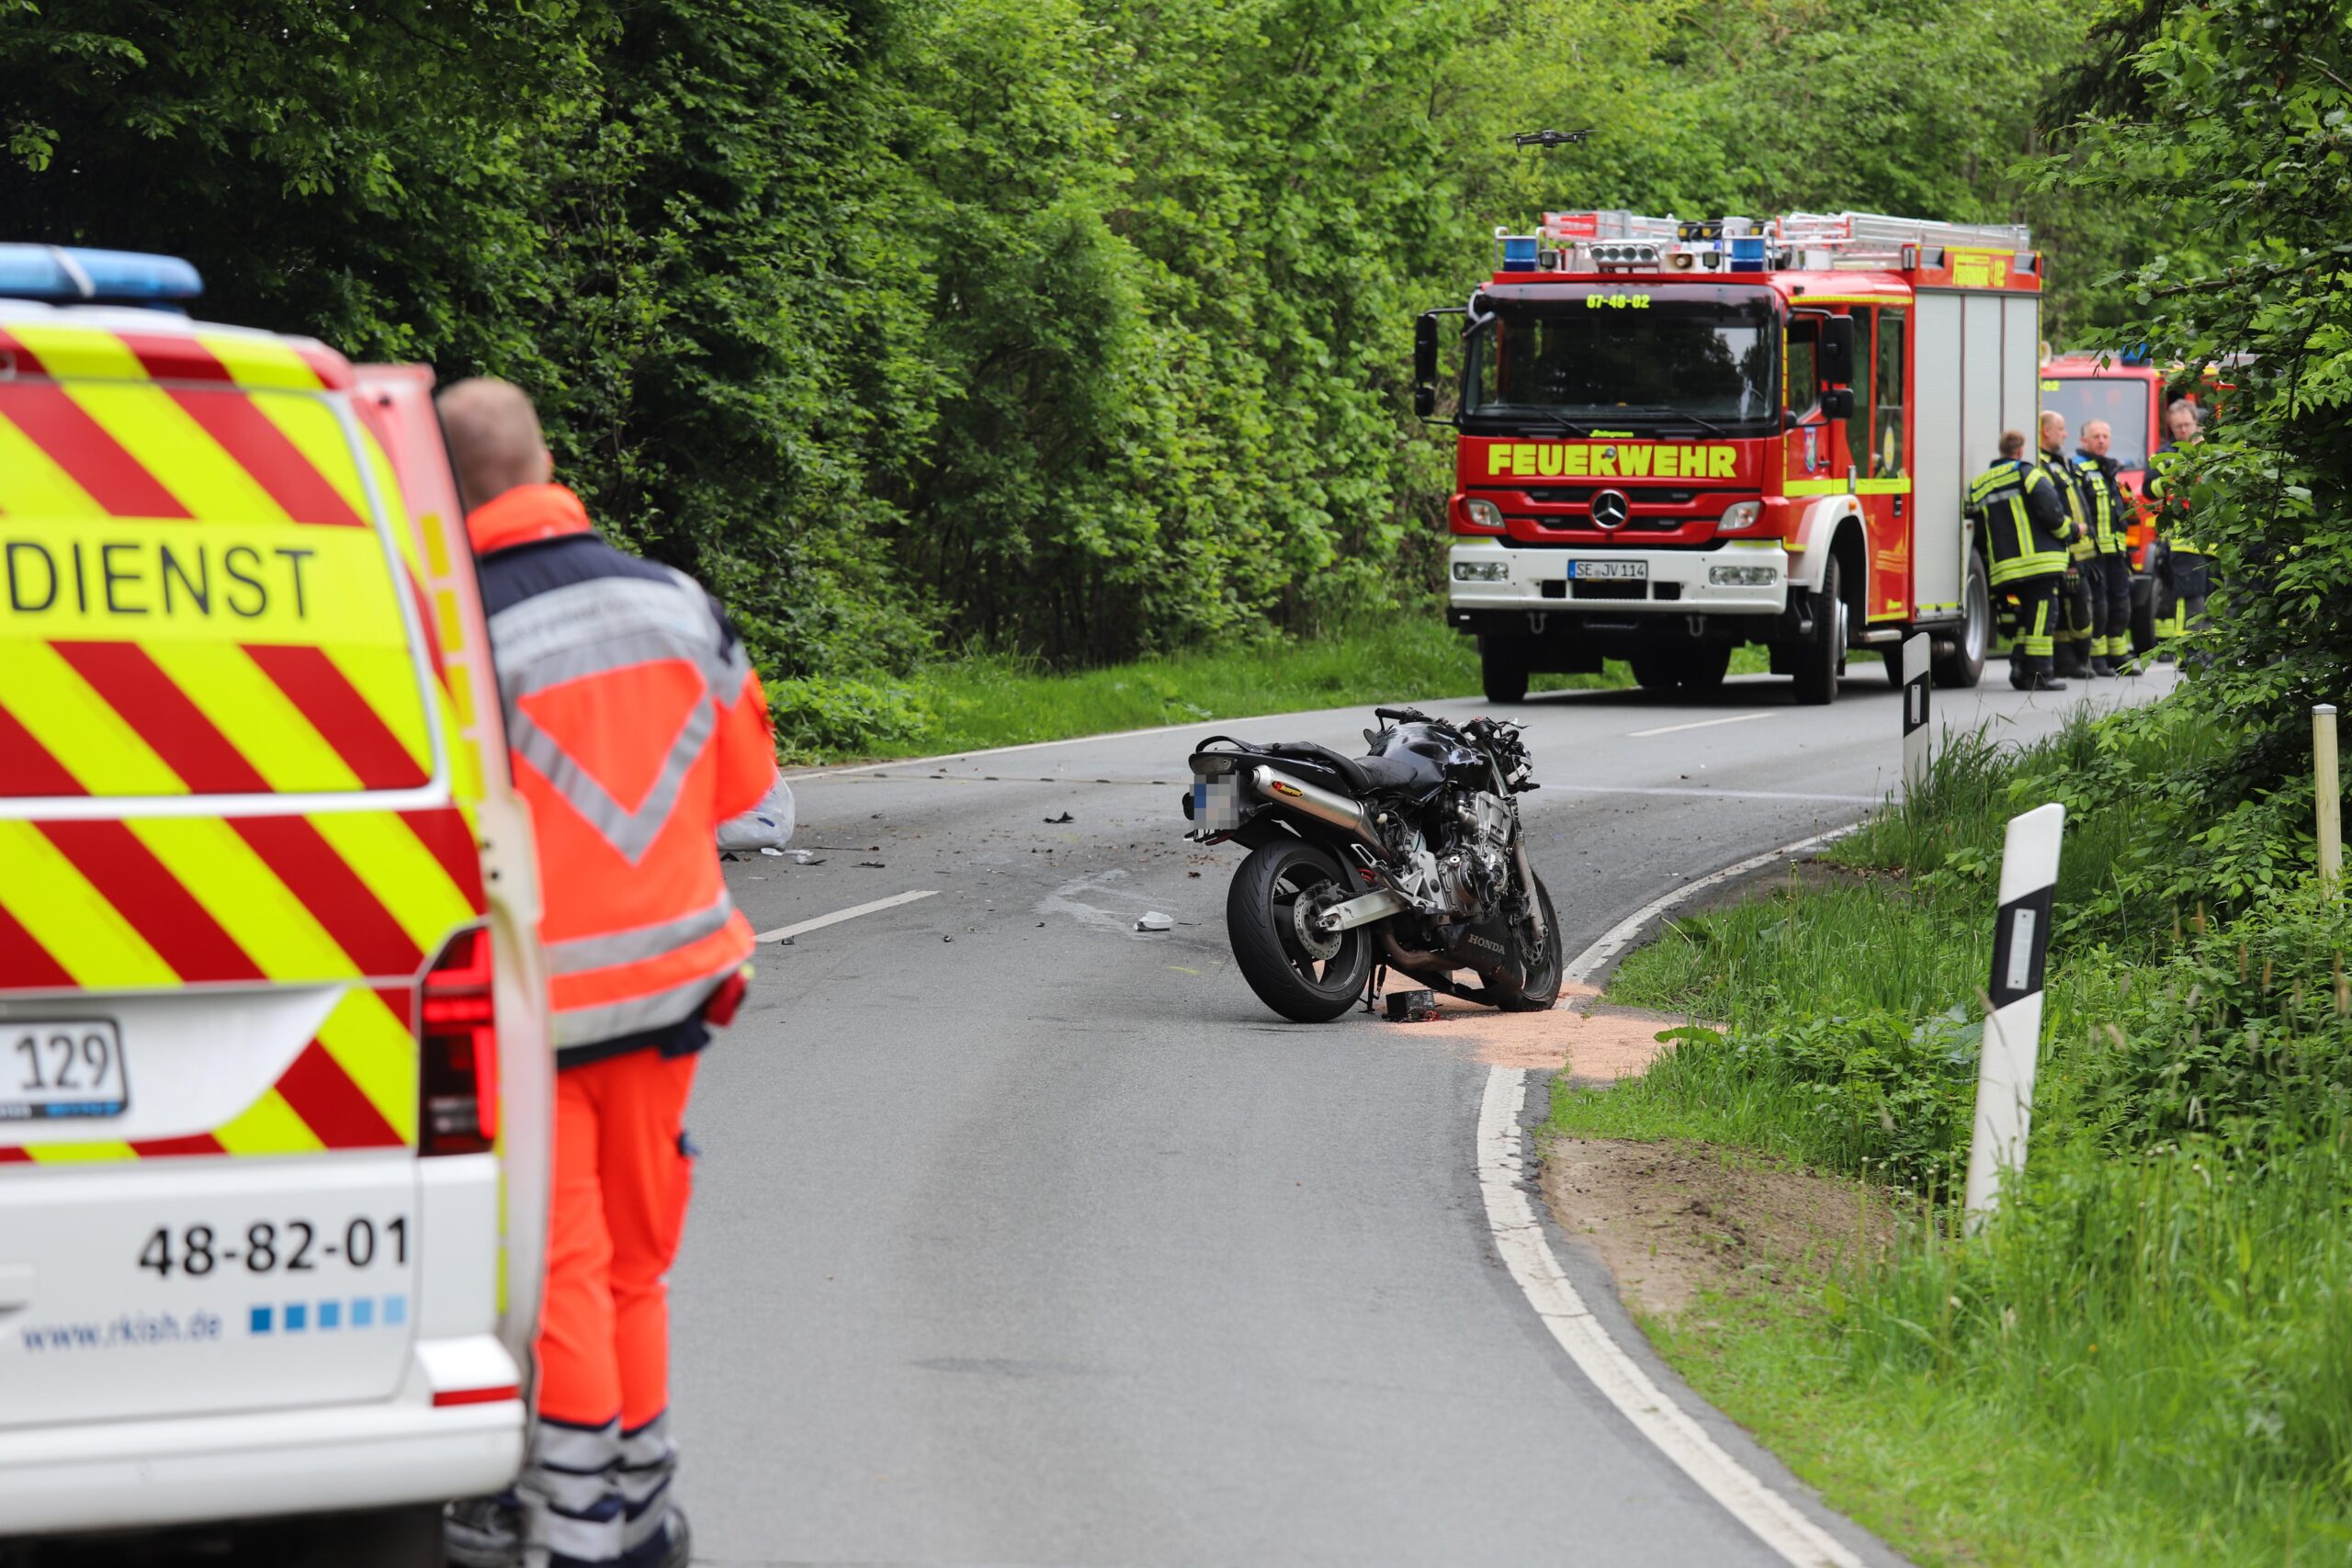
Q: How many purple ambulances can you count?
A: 0